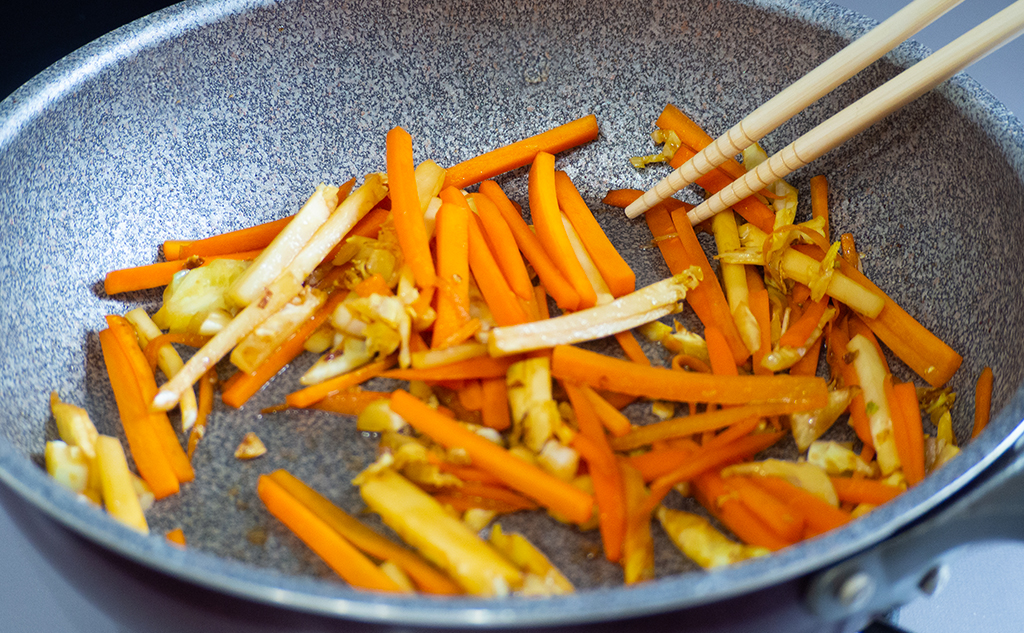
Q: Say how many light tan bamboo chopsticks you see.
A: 2